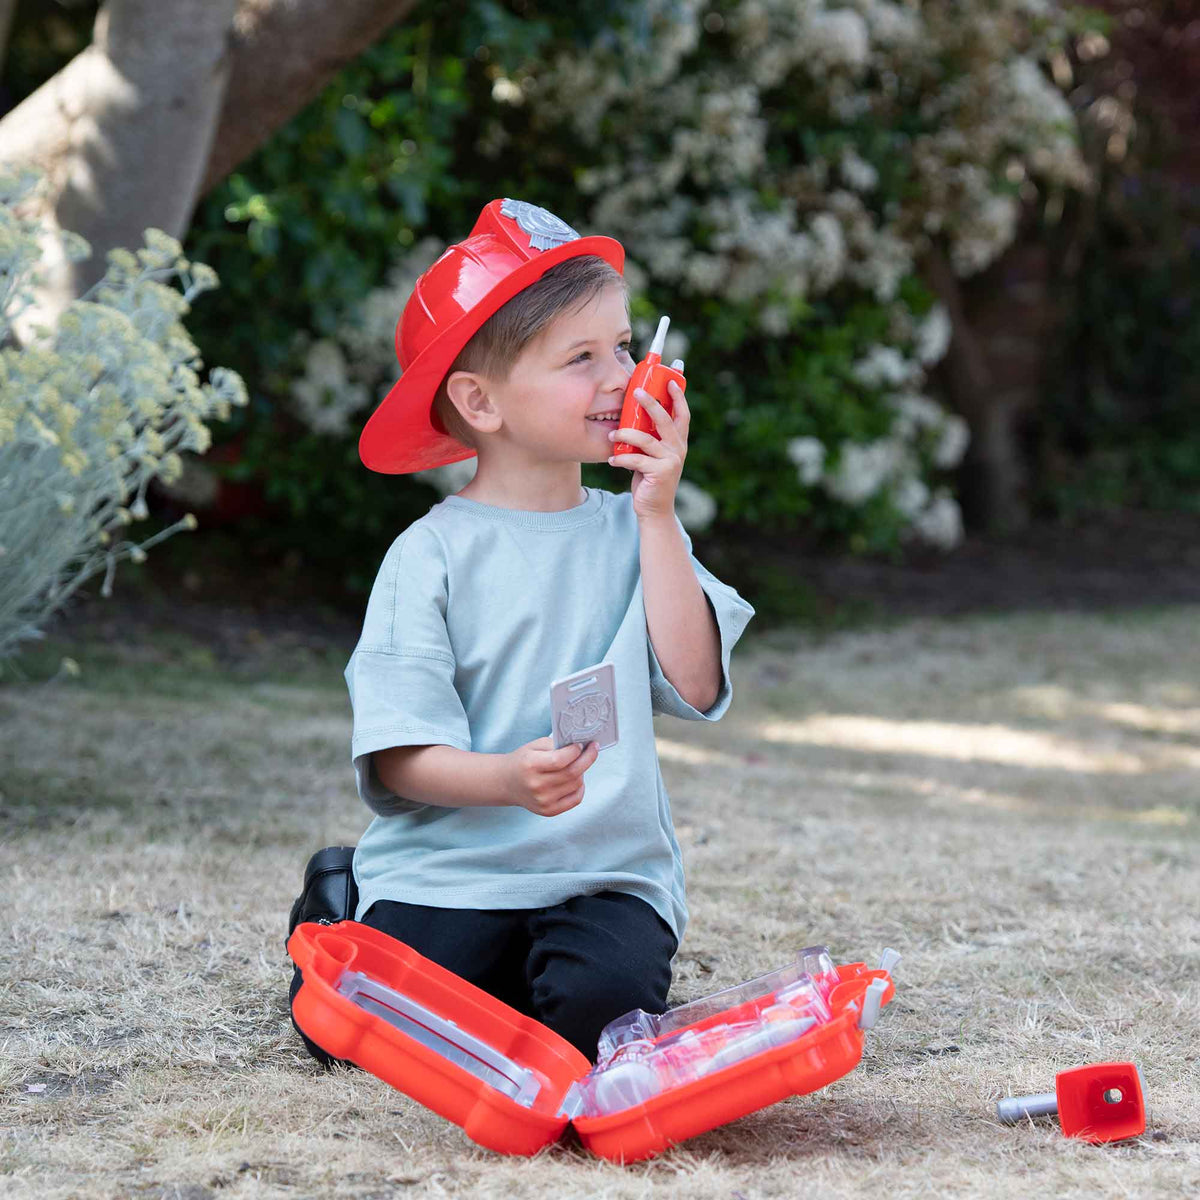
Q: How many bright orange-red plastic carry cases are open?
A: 1